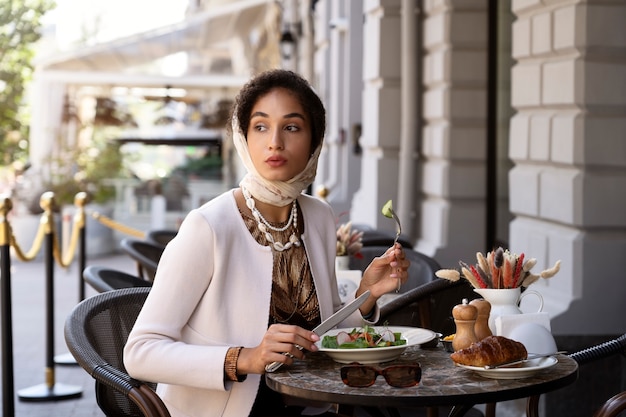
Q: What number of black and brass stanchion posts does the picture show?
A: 3